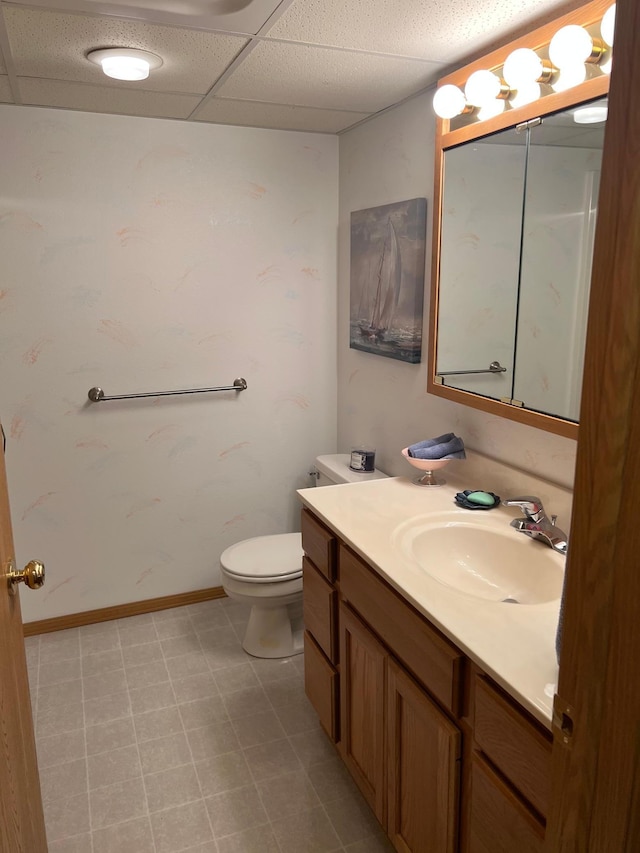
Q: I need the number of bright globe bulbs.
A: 5